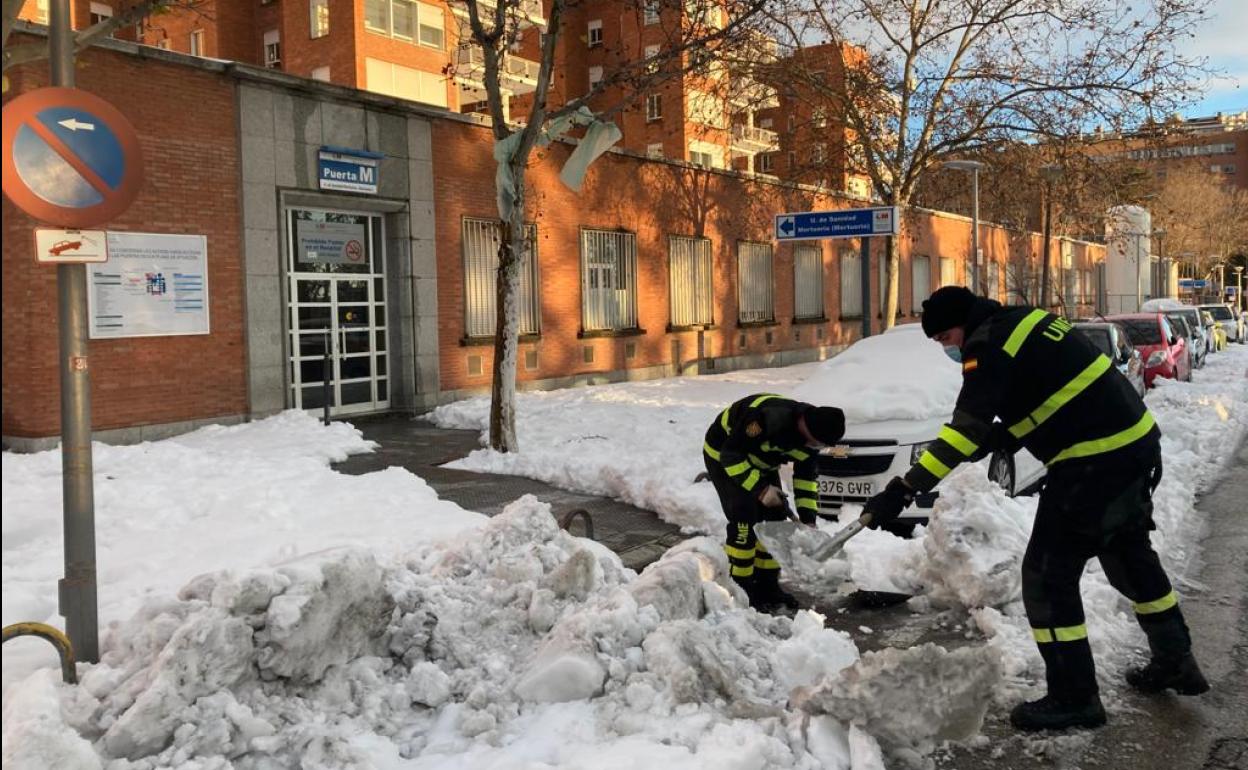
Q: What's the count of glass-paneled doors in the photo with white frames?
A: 2